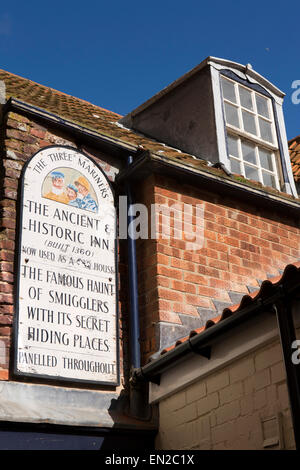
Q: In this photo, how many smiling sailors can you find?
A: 3